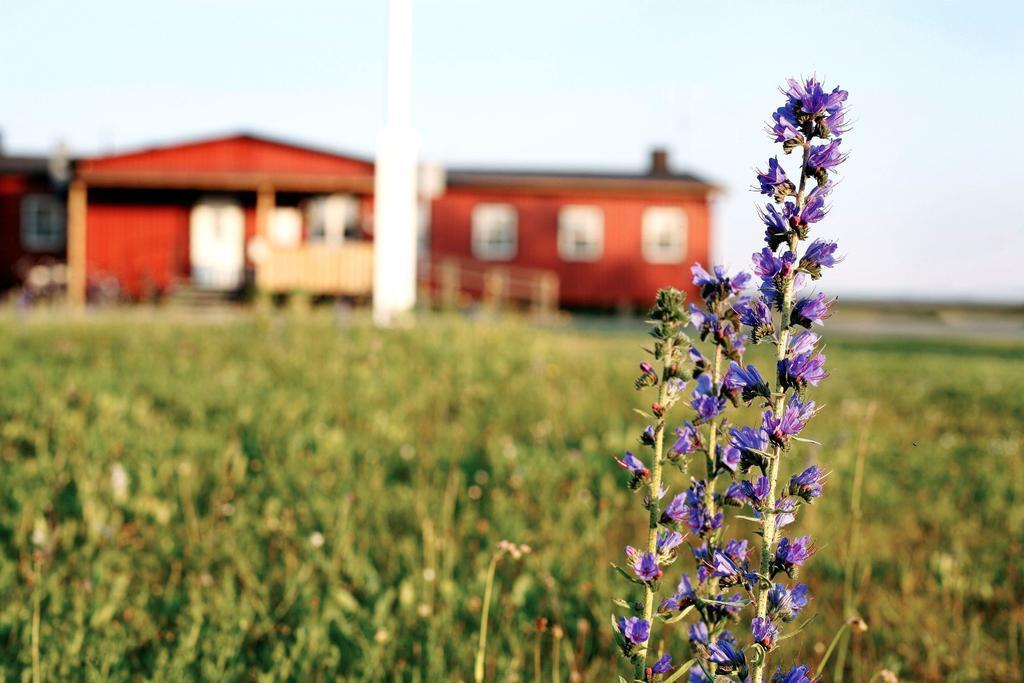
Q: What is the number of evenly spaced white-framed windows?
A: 3